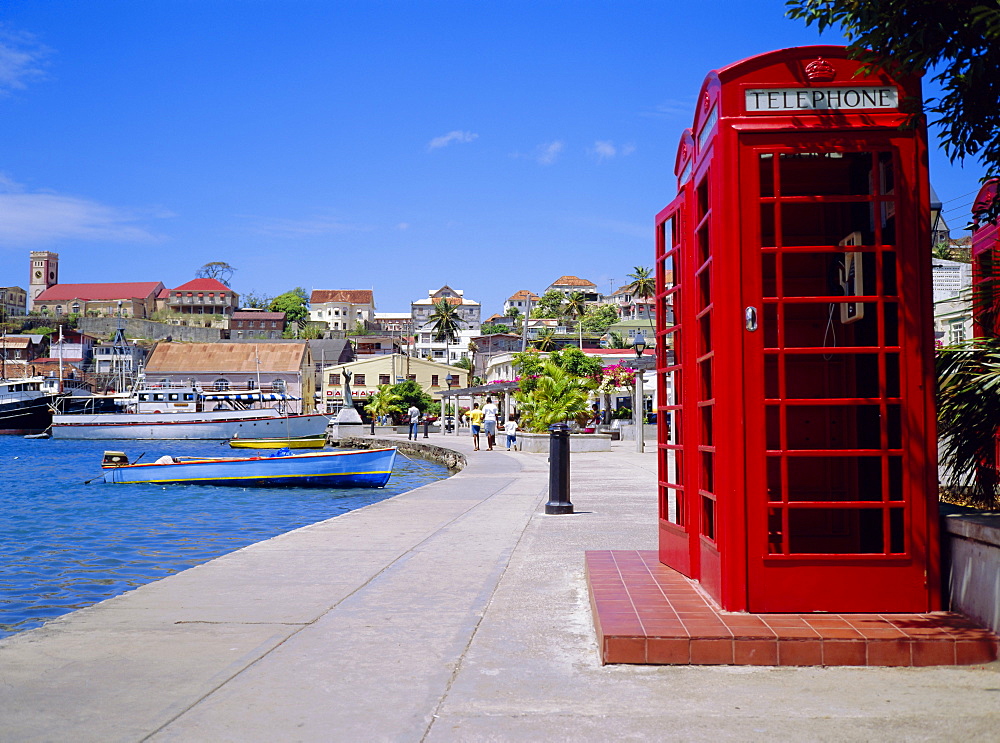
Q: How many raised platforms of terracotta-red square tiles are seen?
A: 1